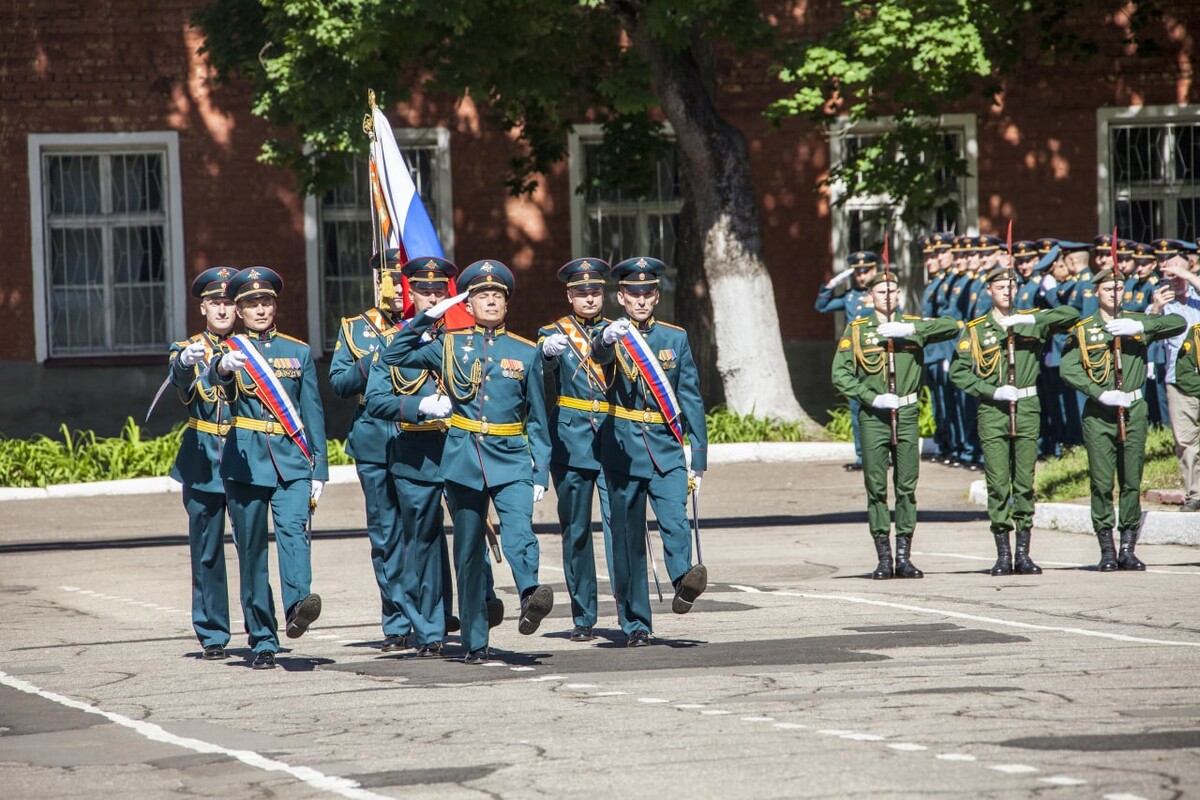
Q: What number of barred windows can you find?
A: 5